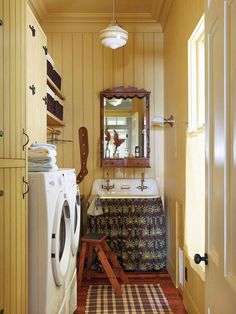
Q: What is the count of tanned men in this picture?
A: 0